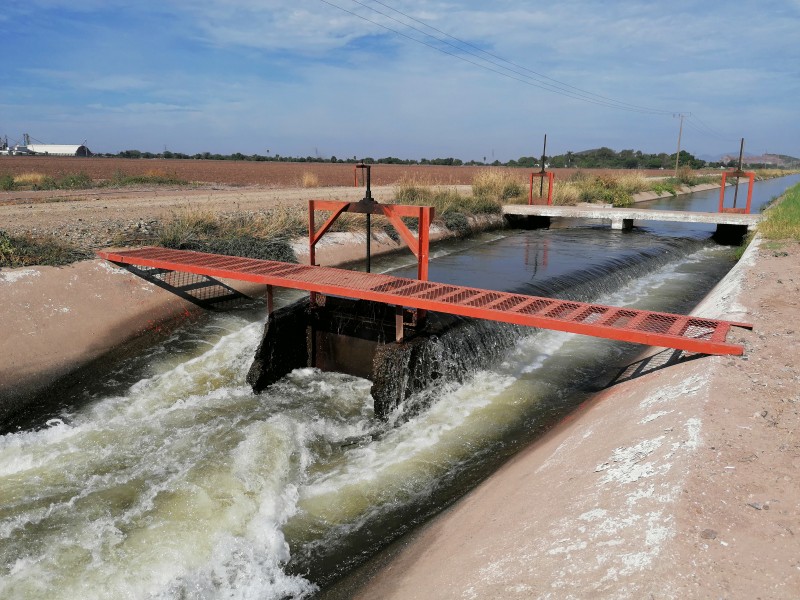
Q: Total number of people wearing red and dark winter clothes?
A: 0